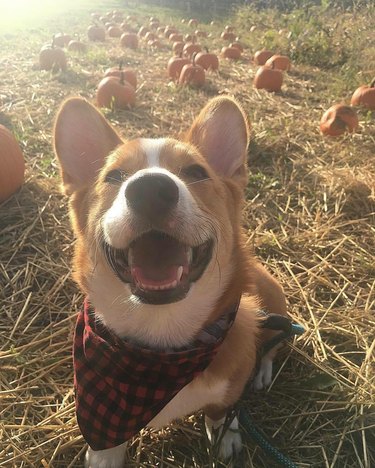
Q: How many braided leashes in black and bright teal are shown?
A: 1